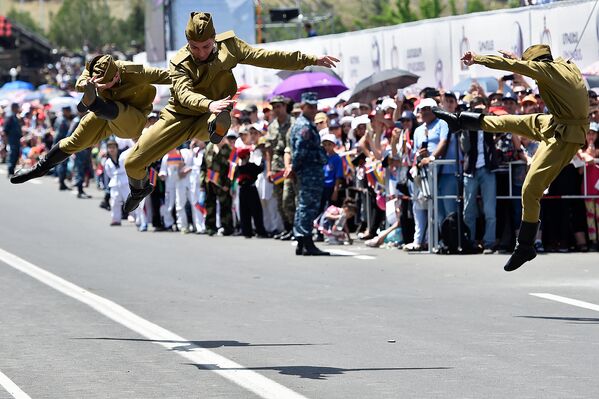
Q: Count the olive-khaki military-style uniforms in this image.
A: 3